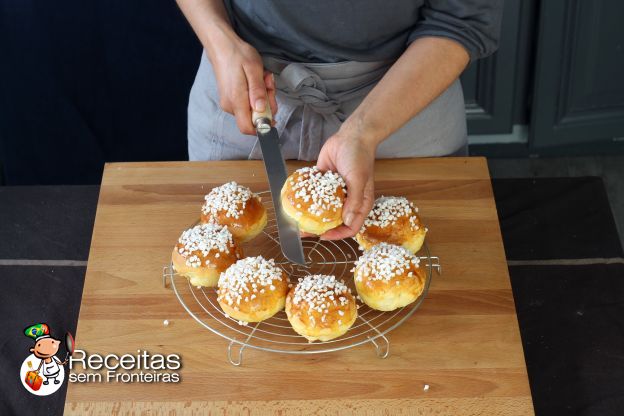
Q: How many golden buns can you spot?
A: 7